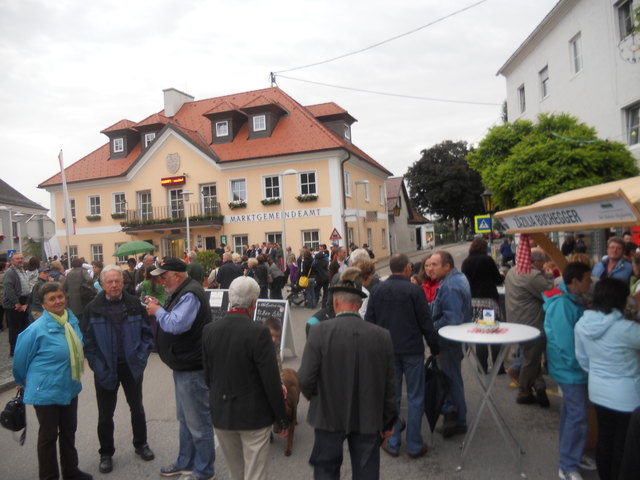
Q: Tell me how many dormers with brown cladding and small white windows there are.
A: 5